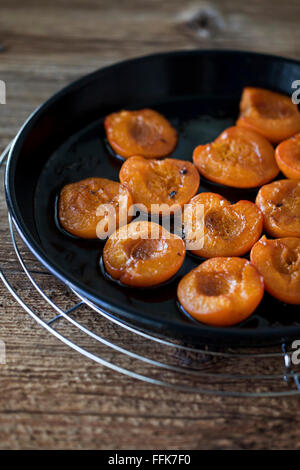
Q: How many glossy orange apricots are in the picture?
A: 11